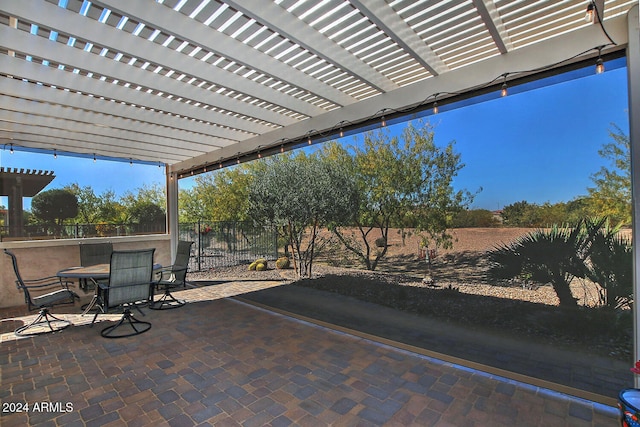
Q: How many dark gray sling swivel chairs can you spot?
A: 4